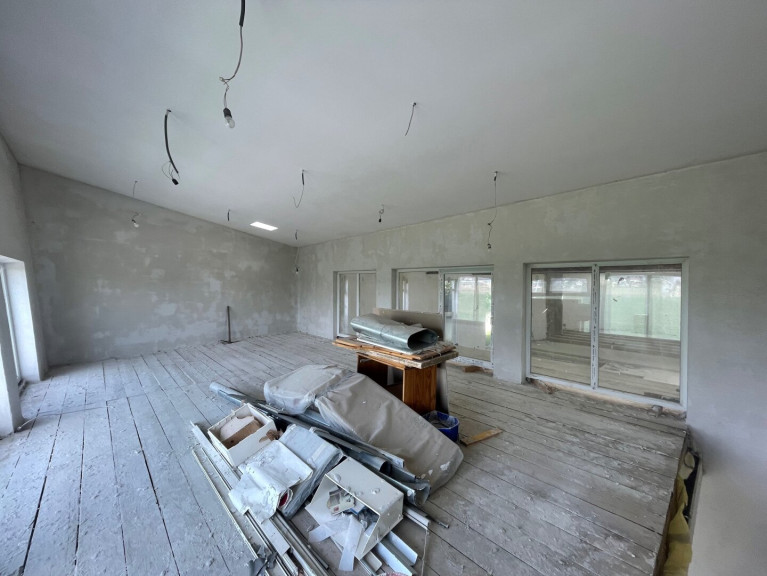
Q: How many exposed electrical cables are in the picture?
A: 9